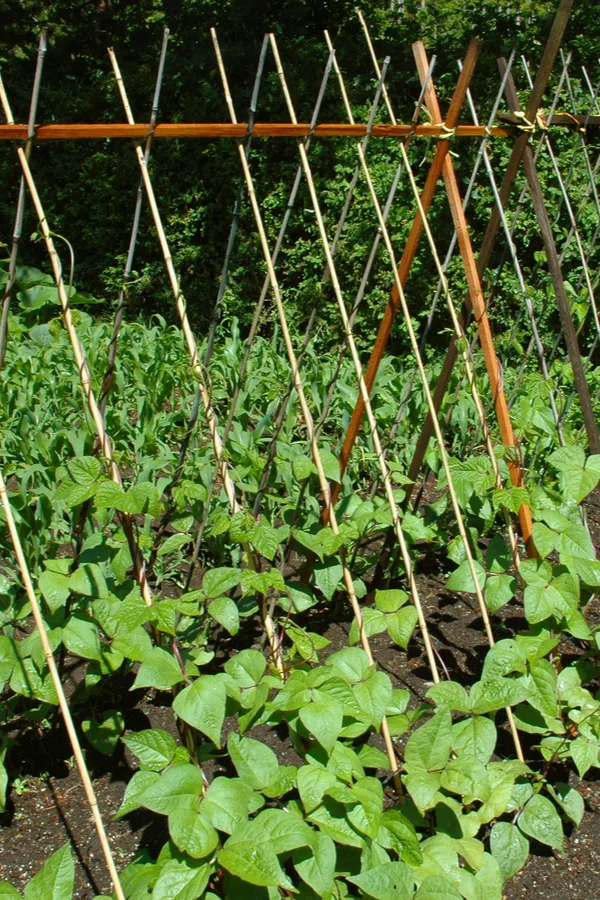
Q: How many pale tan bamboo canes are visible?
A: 7